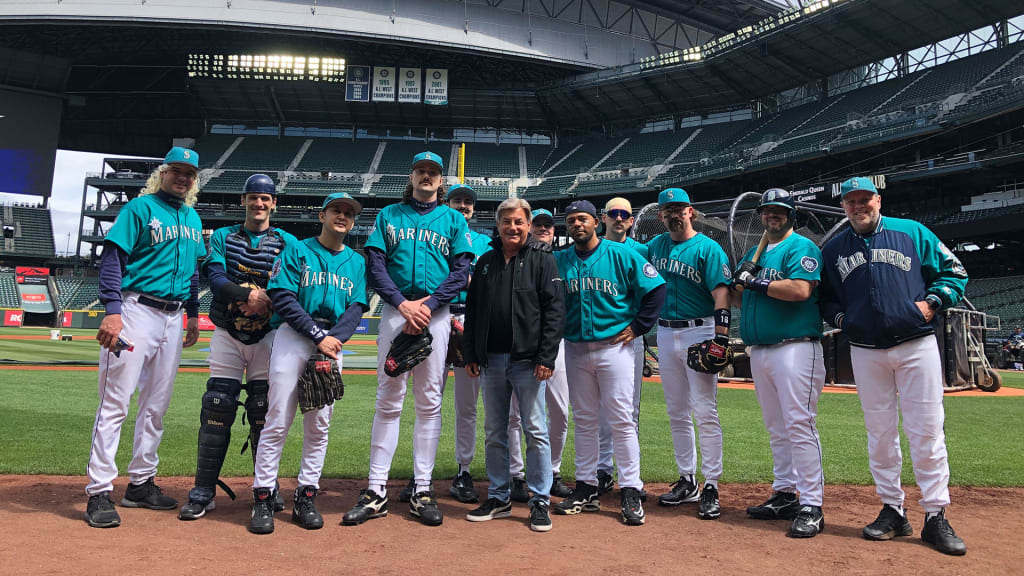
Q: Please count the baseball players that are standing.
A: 11